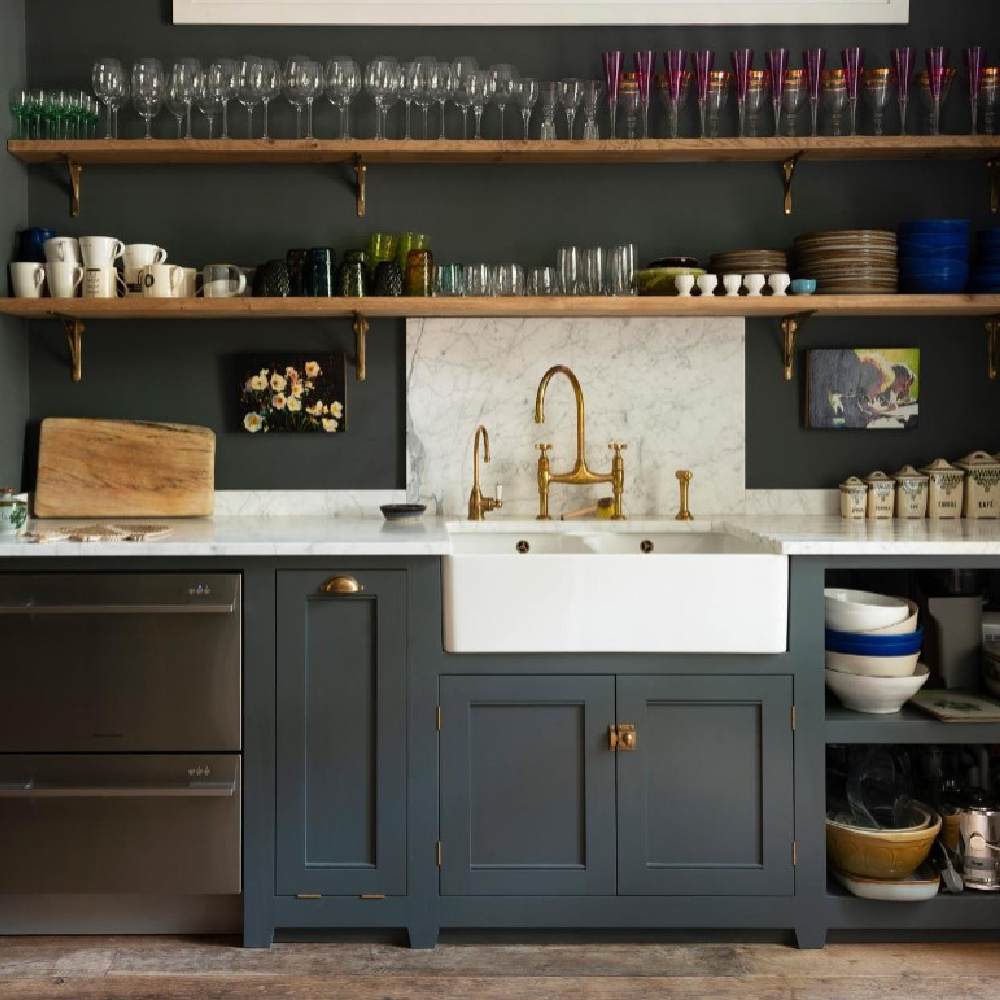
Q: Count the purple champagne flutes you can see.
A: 11